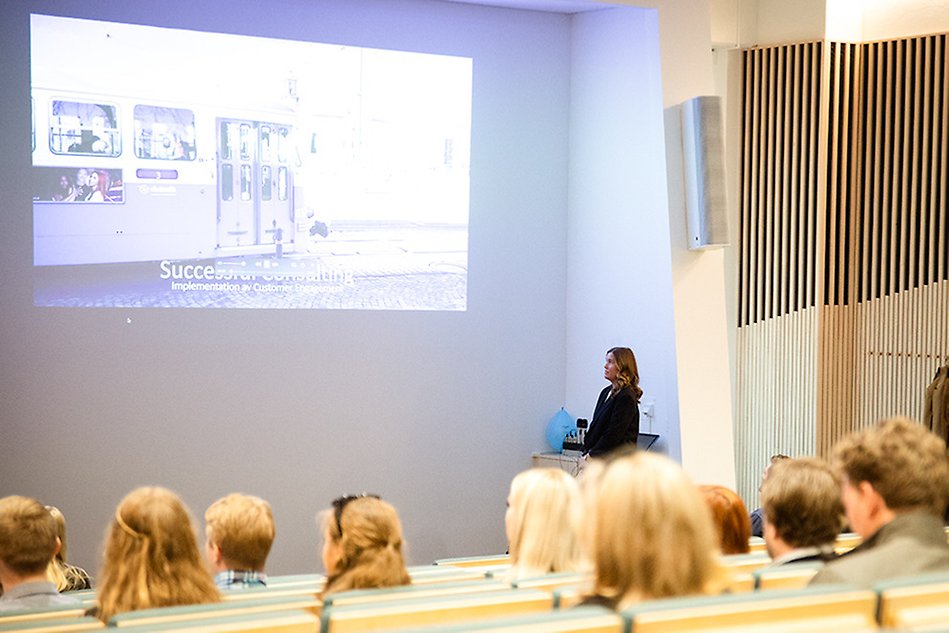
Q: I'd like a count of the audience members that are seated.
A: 11